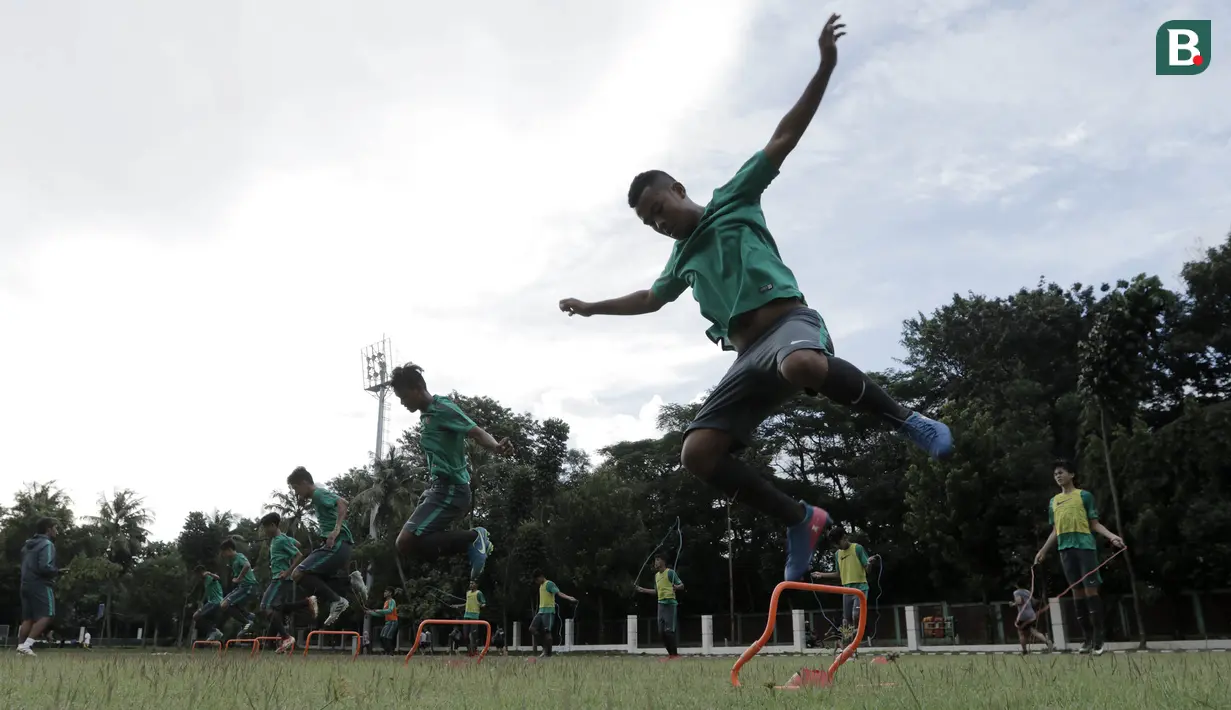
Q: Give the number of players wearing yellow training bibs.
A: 5